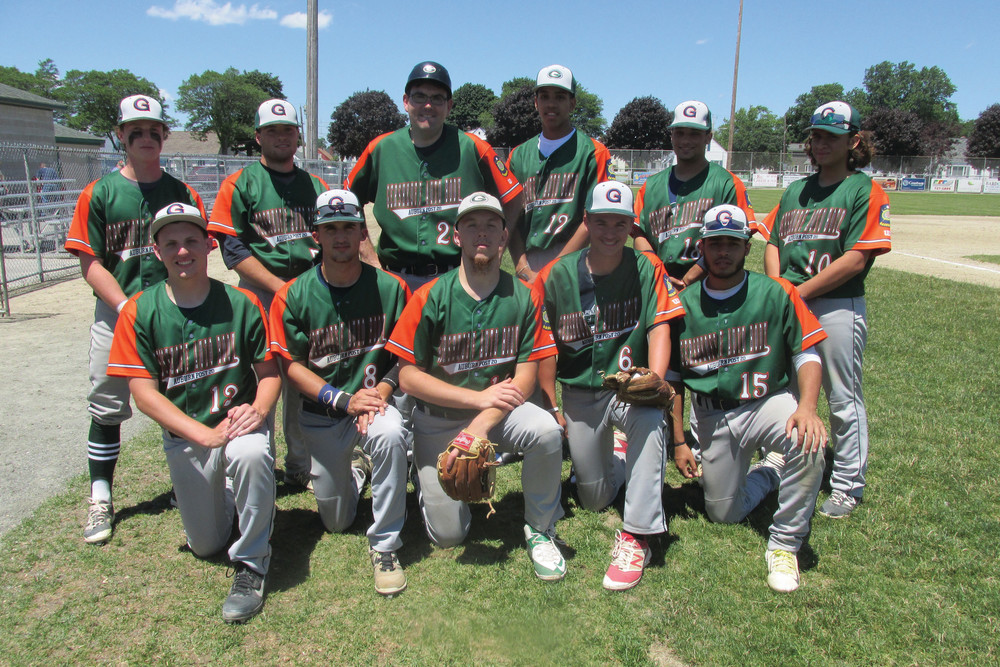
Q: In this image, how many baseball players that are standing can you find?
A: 6